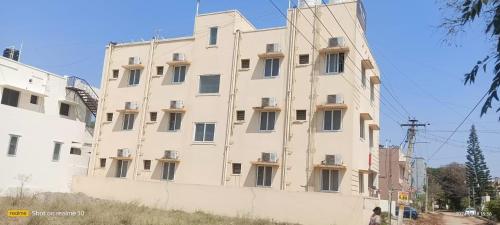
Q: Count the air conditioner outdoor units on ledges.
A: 12